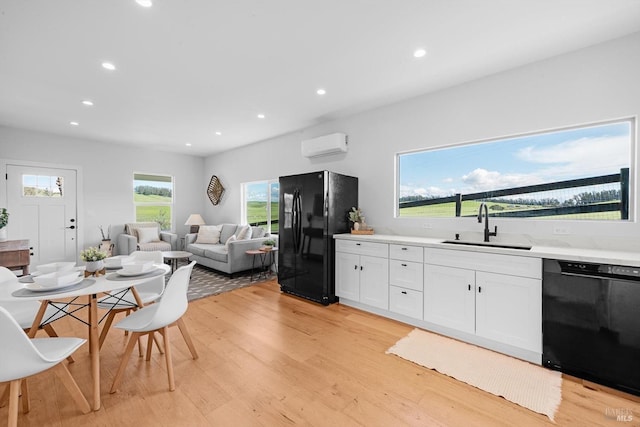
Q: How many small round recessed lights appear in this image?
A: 9